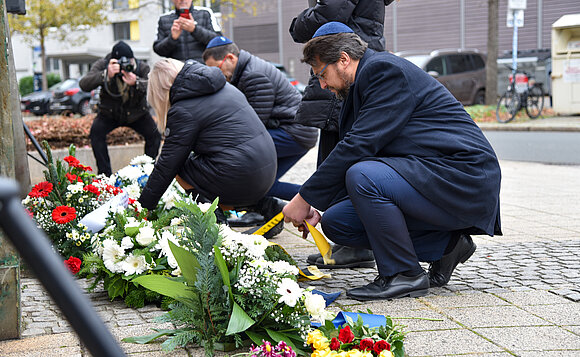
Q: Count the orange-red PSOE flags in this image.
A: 0